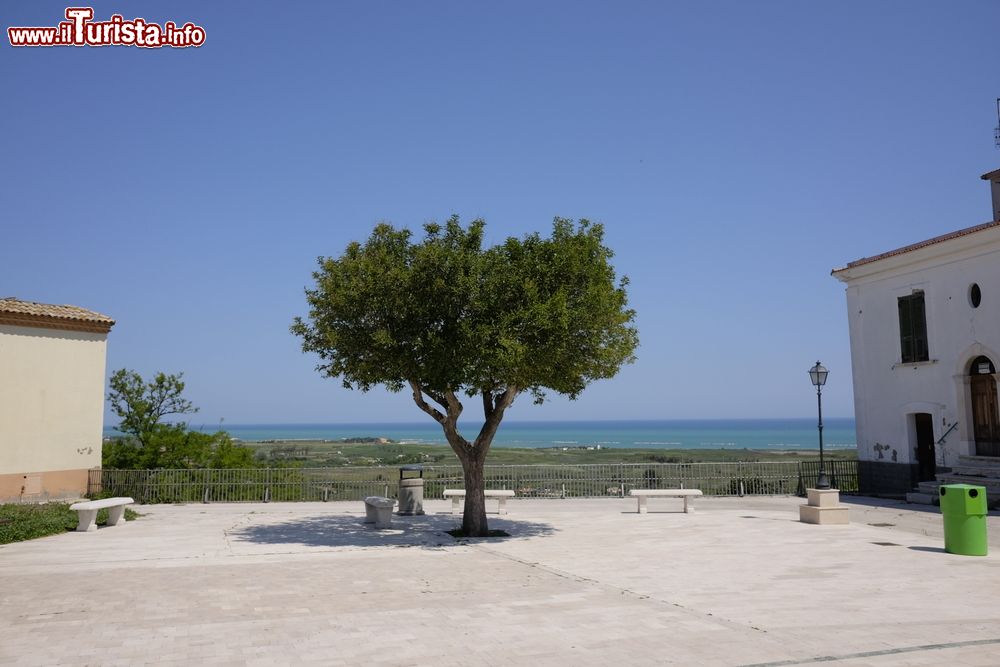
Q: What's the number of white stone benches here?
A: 4